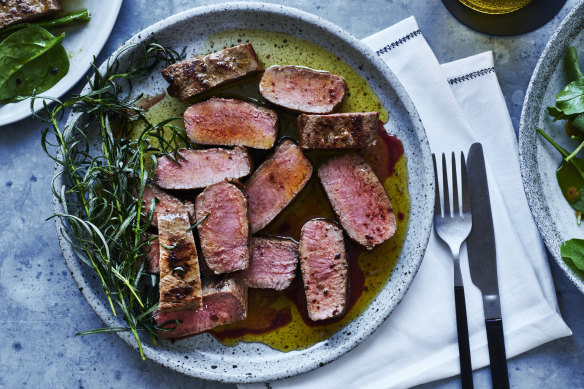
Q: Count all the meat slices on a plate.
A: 14